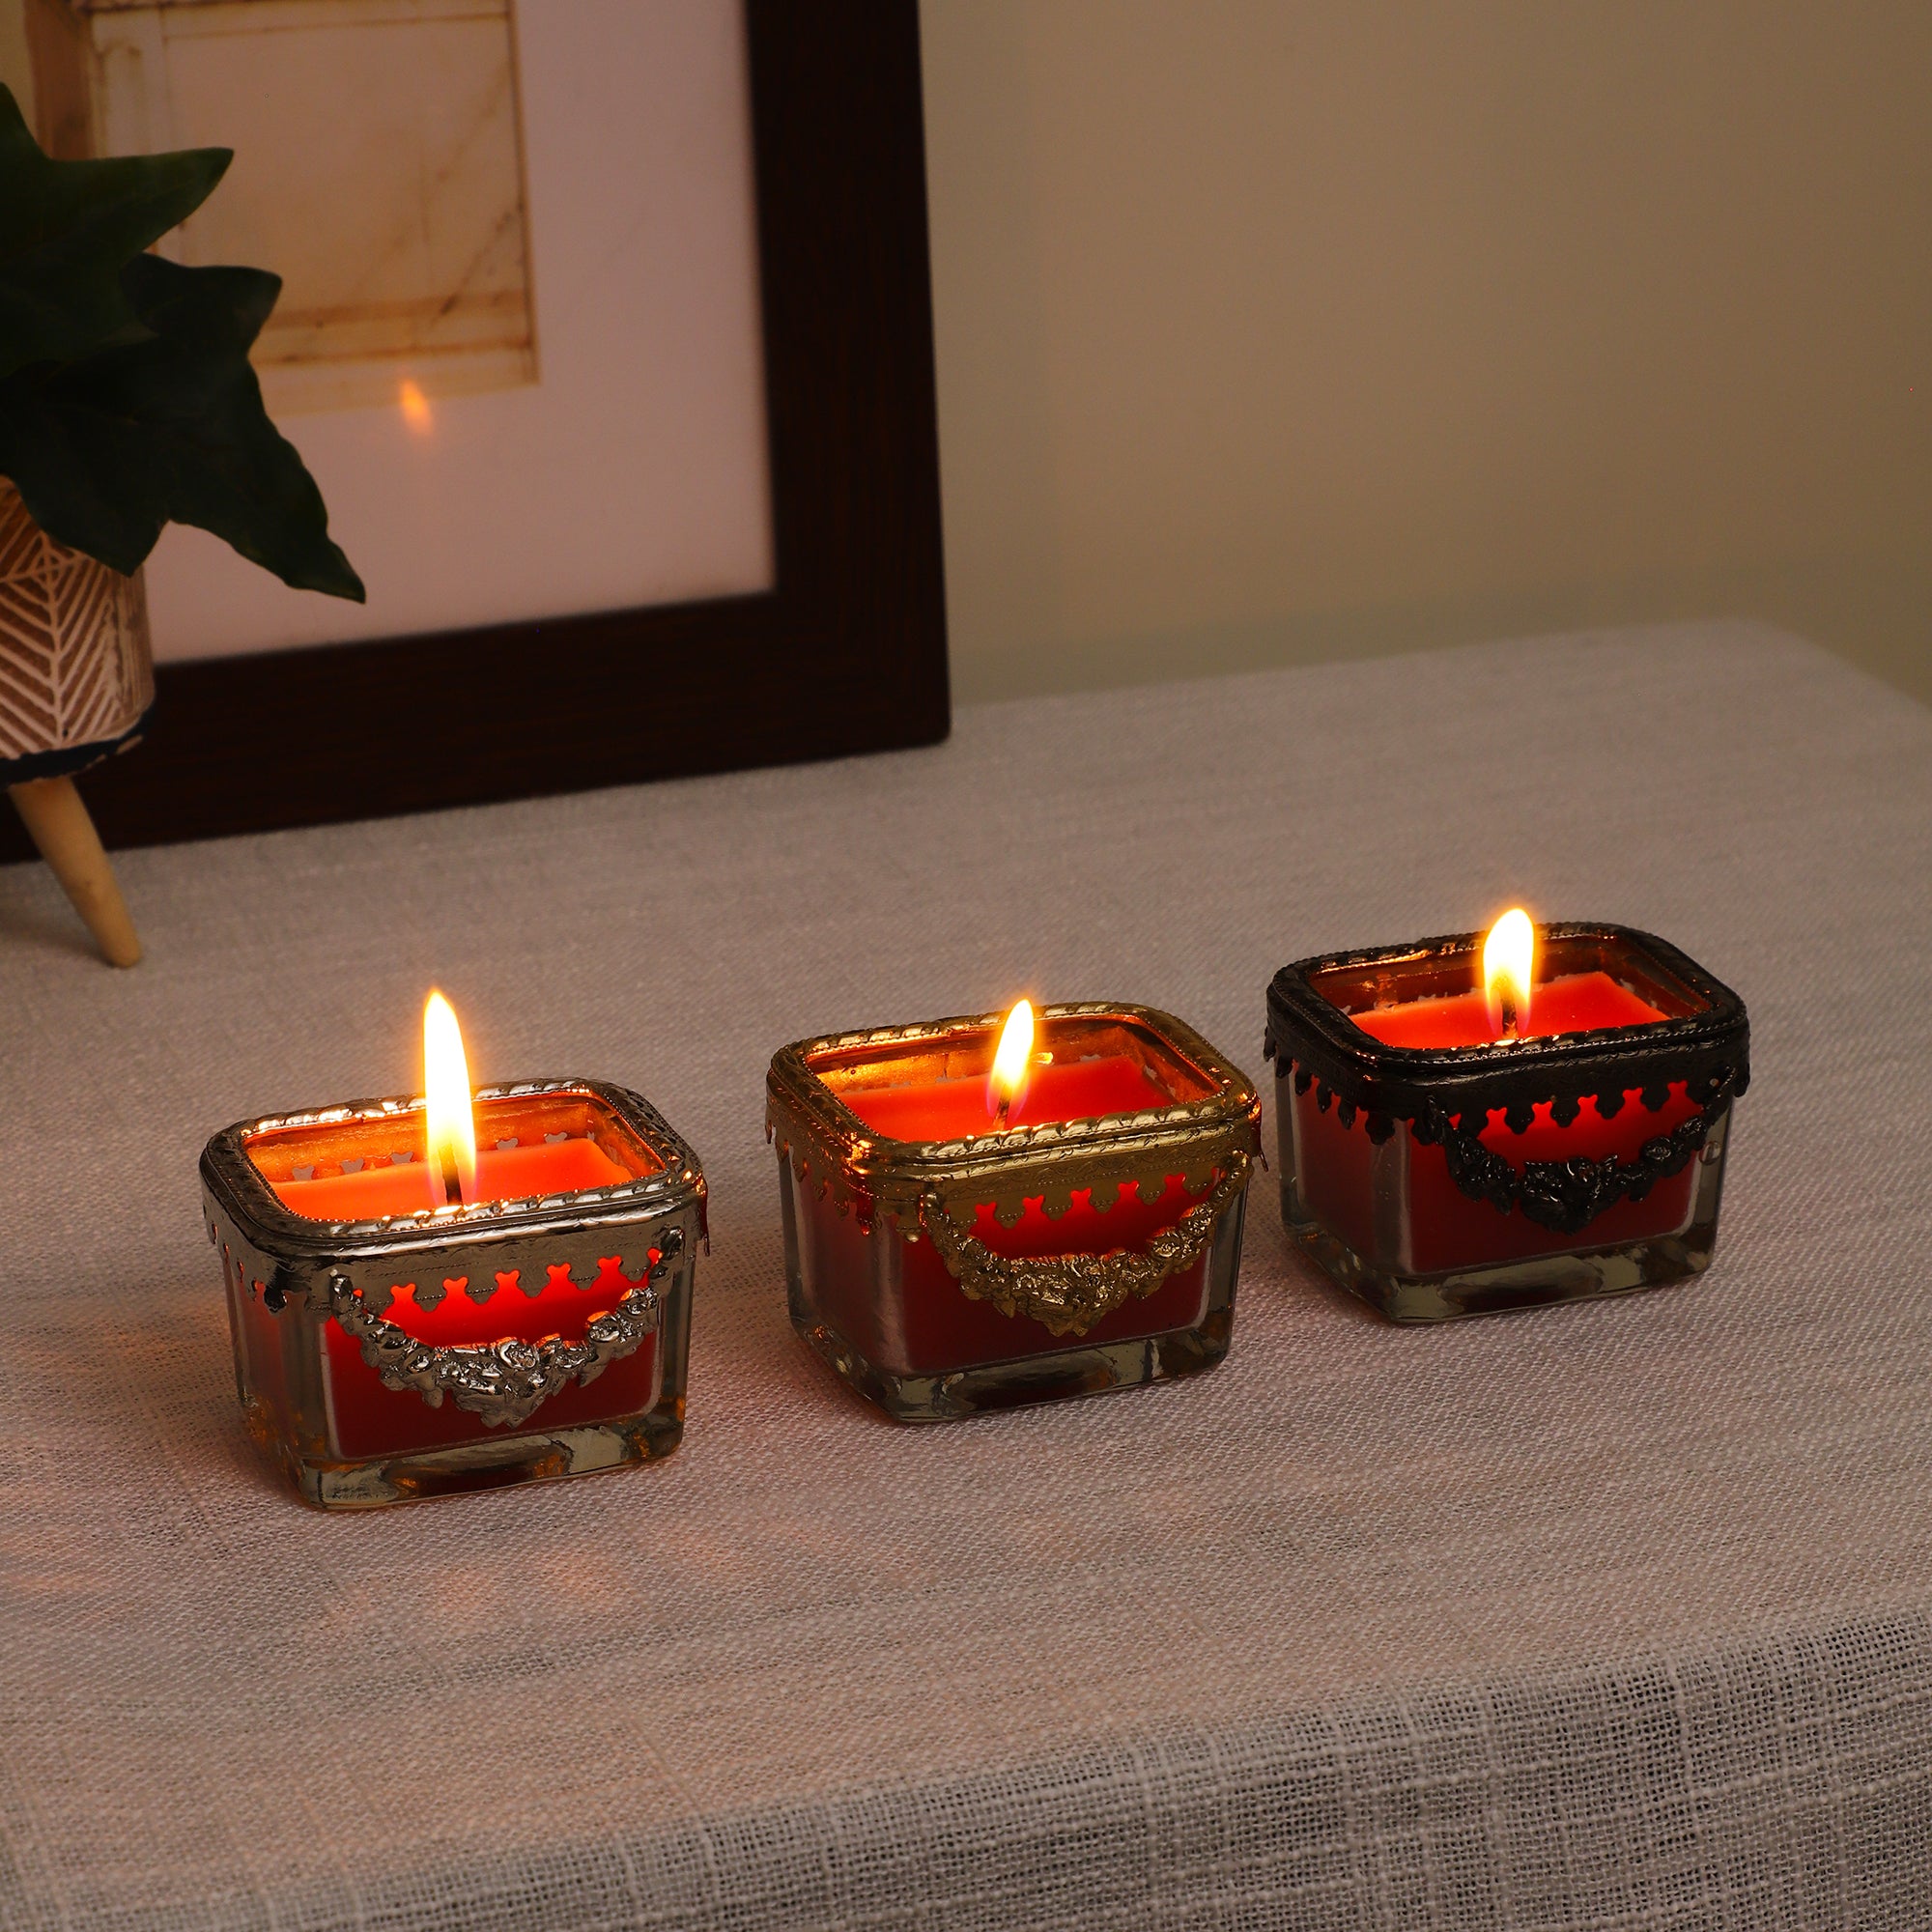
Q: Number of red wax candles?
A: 3